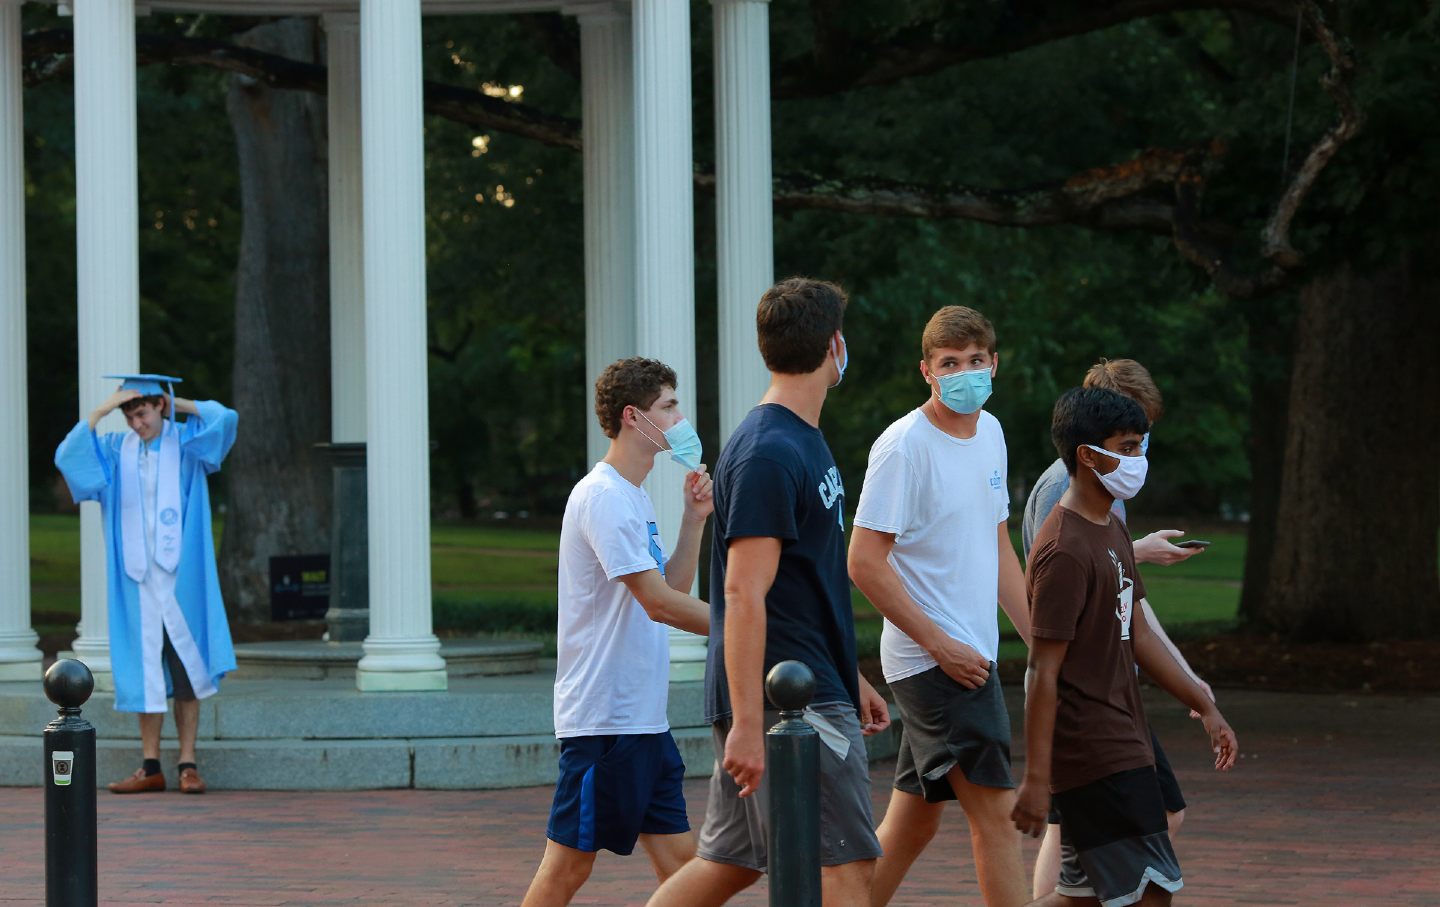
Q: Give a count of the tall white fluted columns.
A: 7